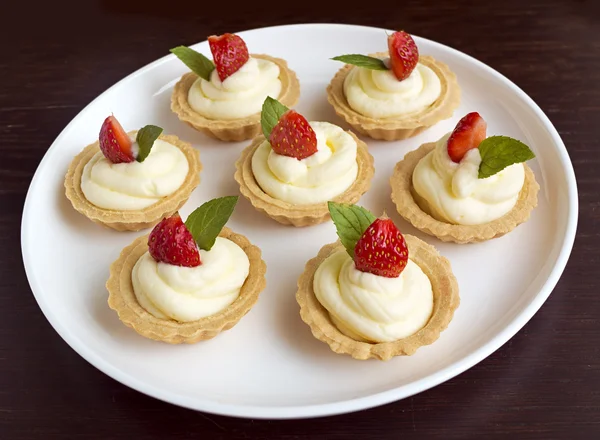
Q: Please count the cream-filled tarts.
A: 7